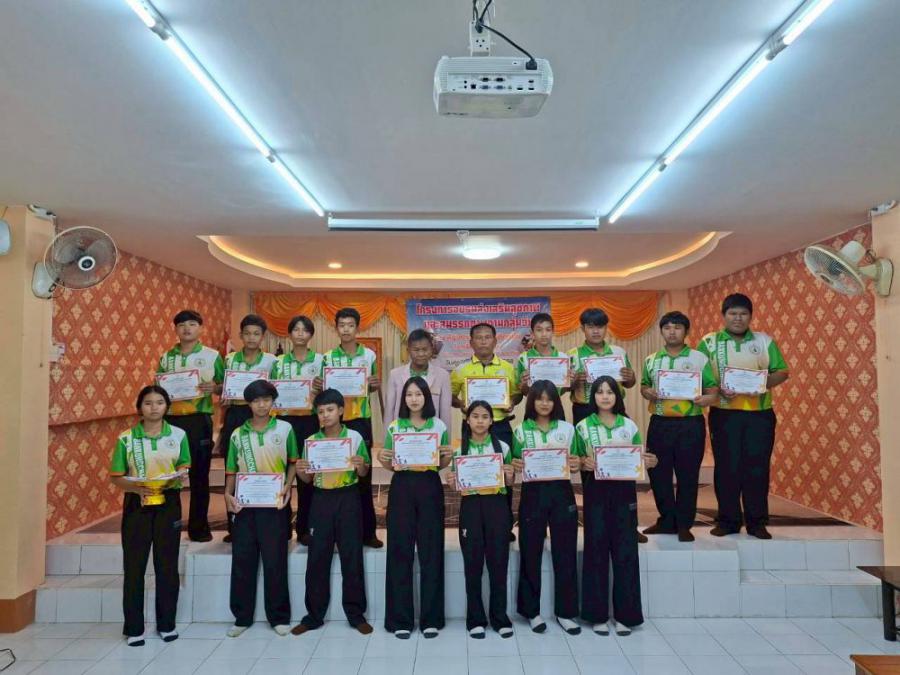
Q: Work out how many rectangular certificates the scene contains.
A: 15